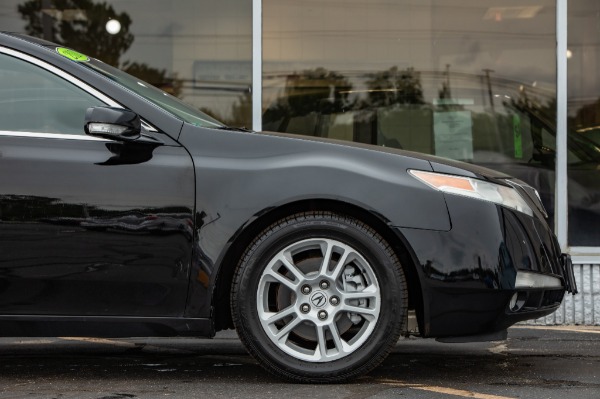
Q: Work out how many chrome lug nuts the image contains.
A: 5